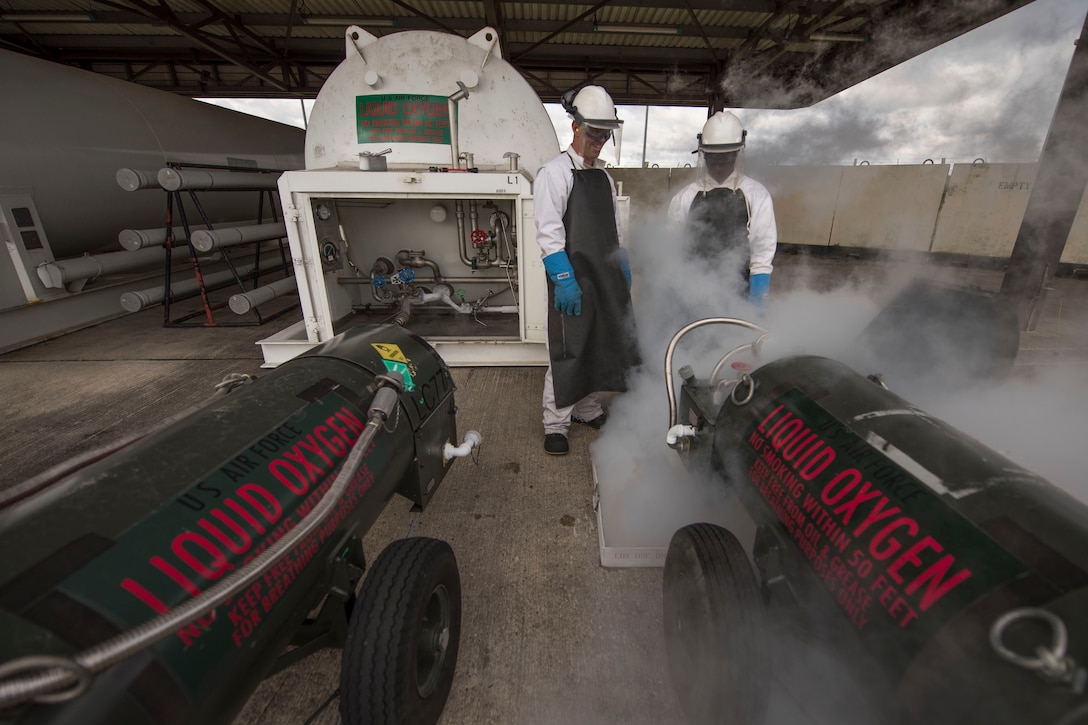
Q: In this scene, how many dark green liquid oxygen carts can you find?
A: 2